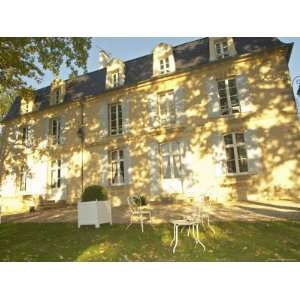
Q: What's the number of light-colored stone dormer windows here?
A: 5